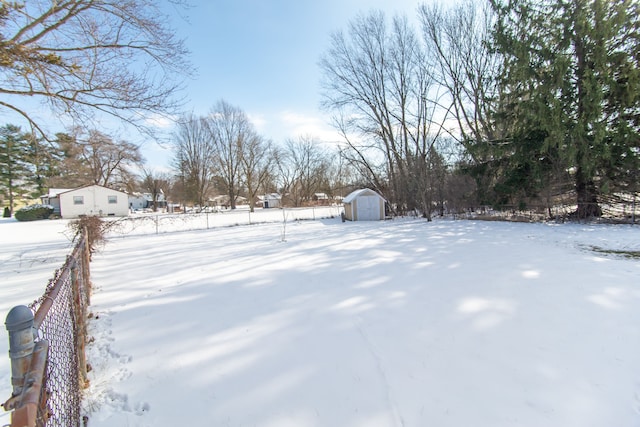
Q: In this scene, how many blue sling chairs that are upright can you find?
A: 0